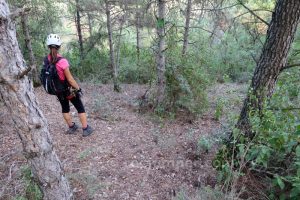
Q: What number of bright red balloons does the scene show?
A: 0